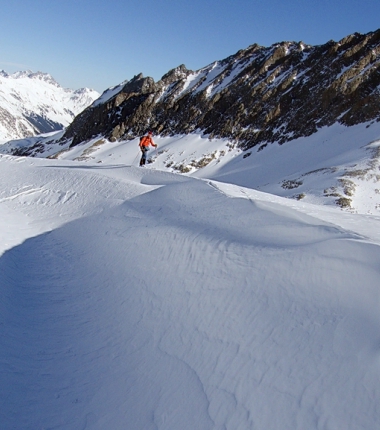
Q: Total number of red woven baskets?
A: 0